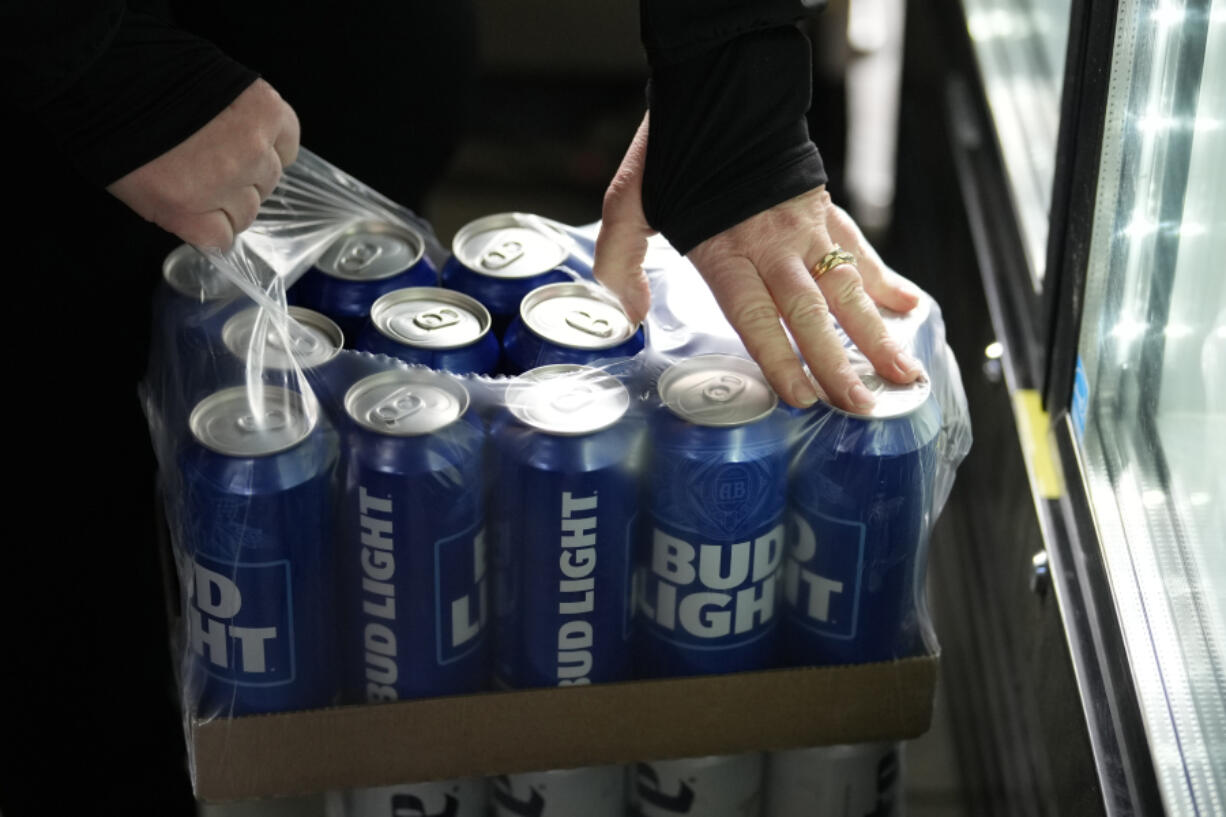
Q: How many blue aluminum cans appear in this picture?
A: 11